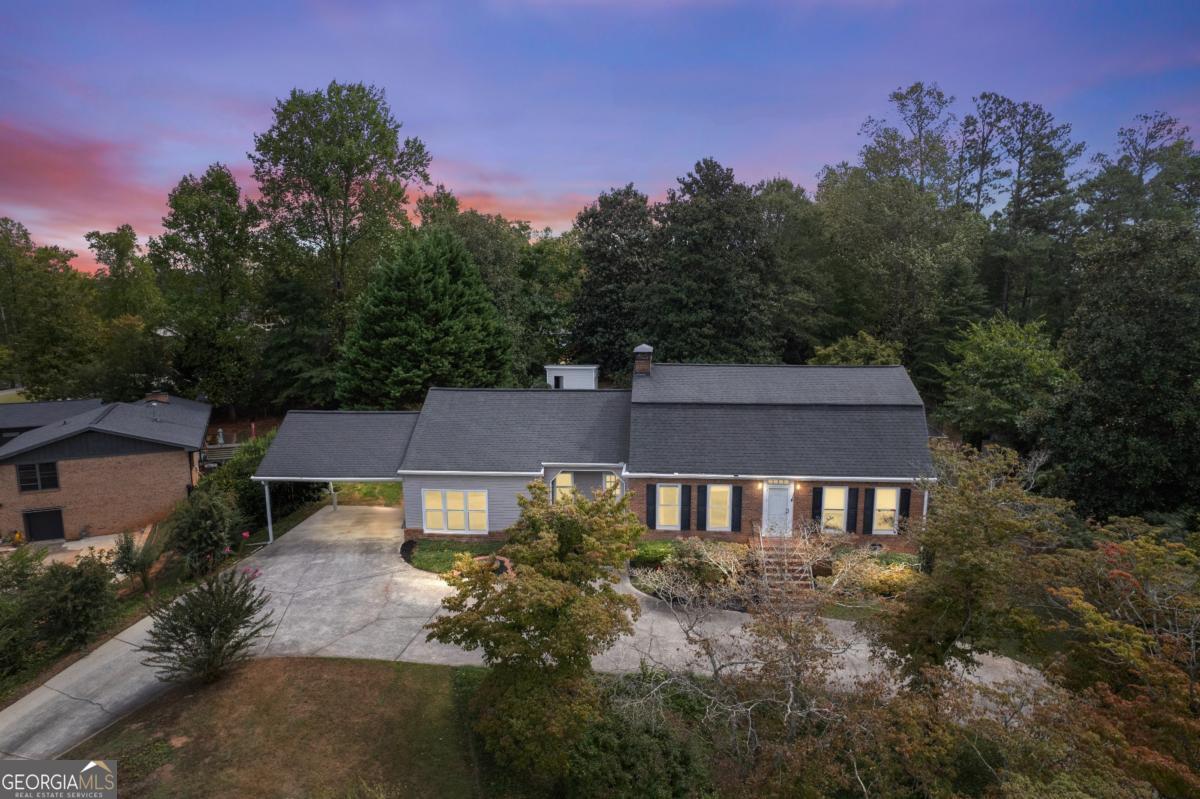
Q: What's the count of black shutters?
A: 8